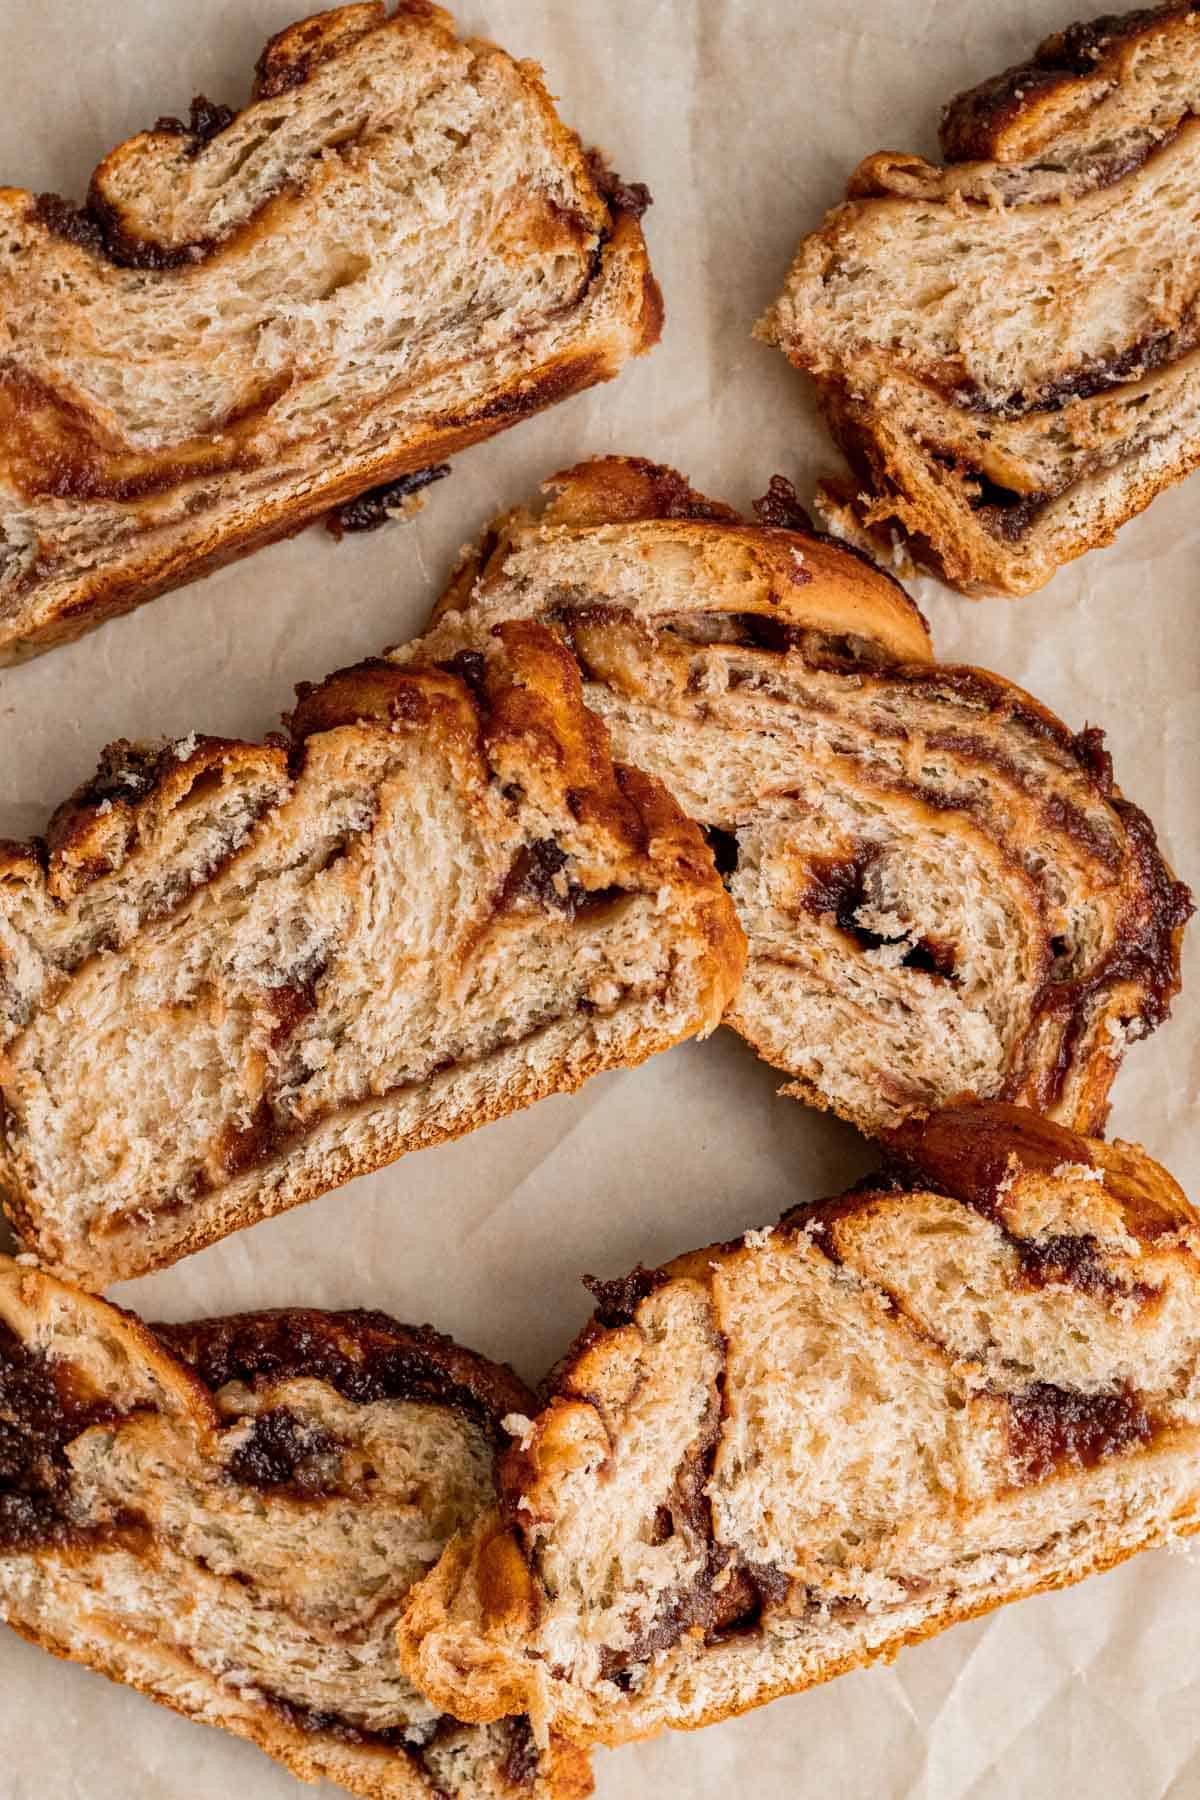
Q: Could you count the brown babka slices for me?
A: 6